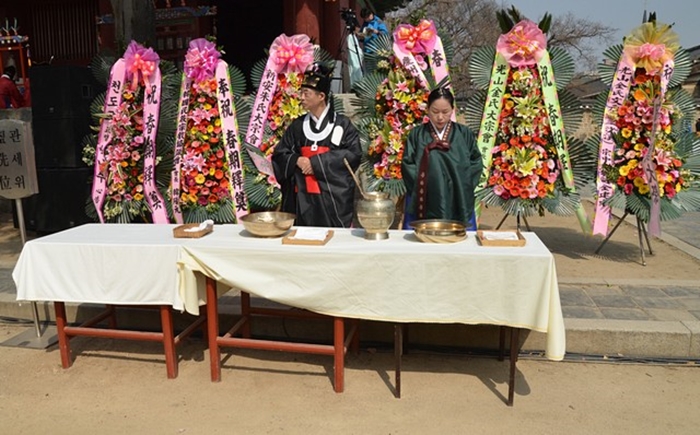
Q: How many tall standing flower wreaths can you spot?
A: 6